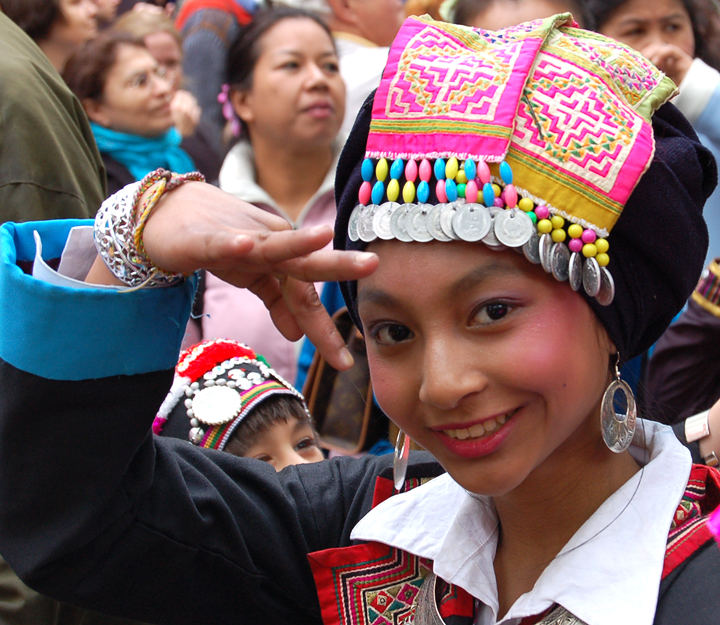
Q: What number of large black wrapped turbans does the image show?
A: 1